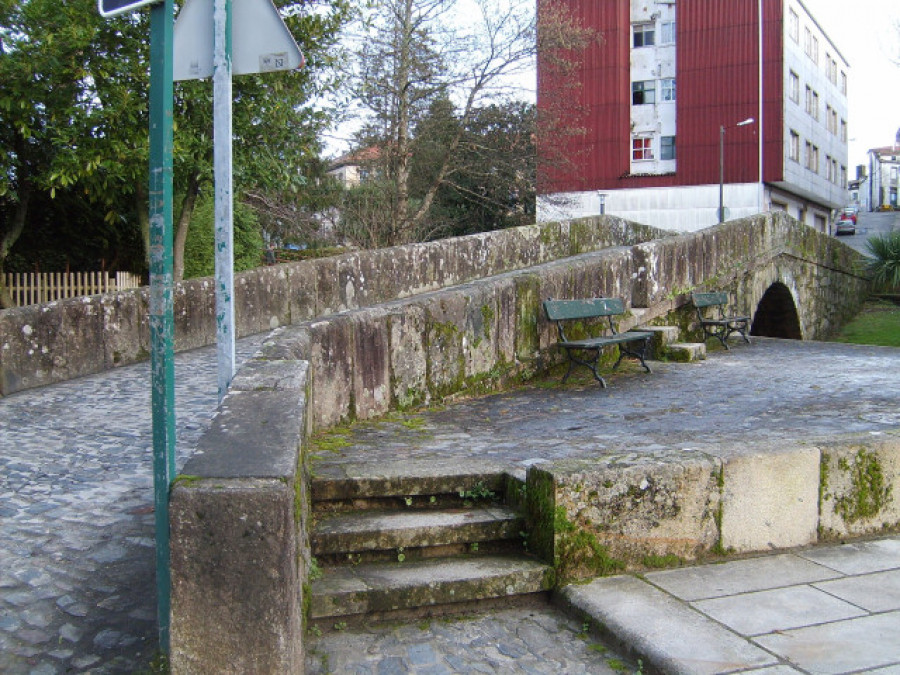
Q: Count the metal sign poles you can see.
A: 2